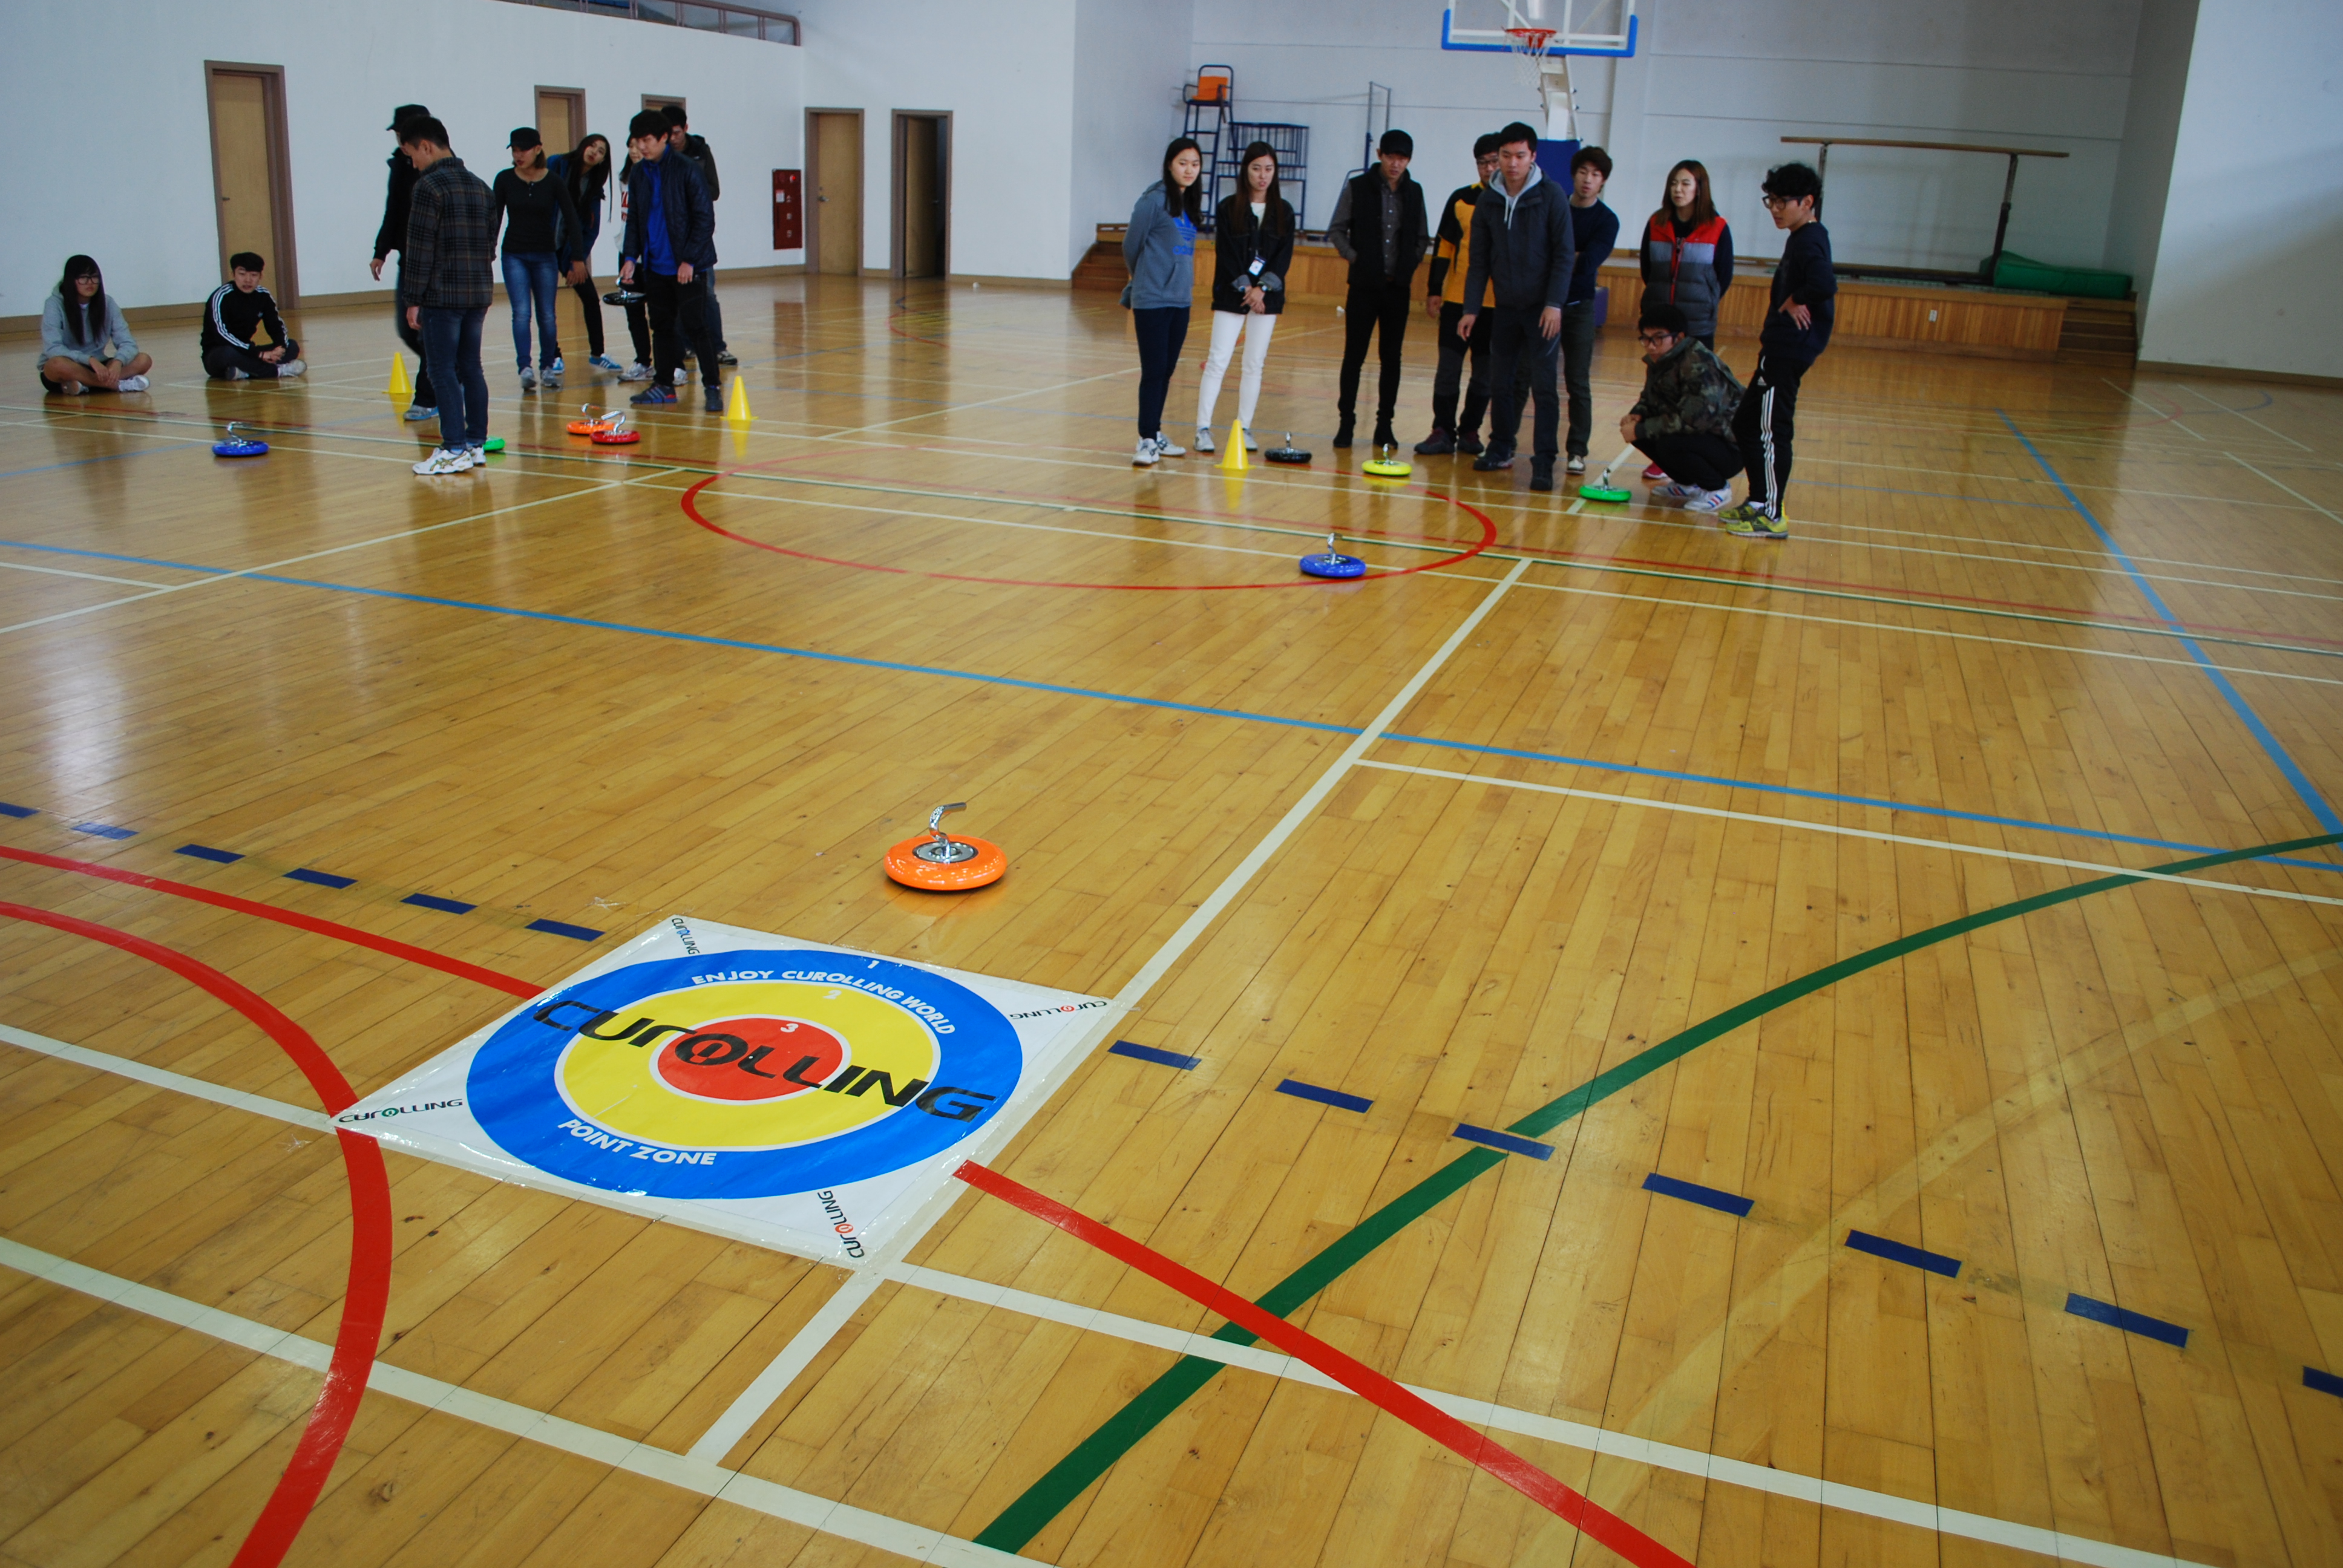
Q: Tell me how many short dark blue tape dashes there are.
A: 13